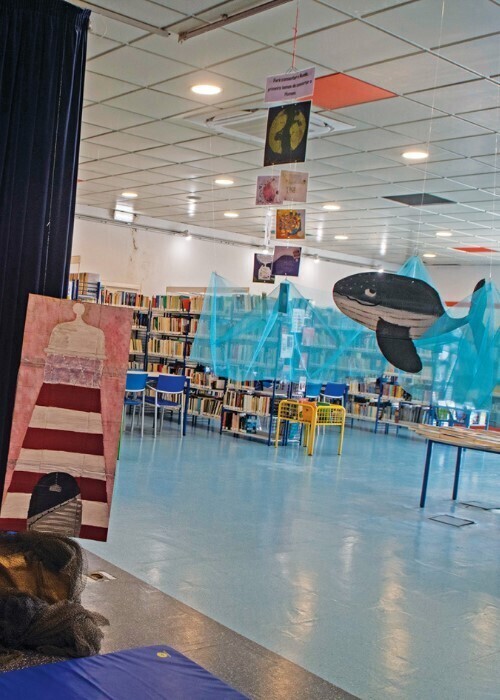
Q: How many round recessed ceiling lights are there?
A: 9